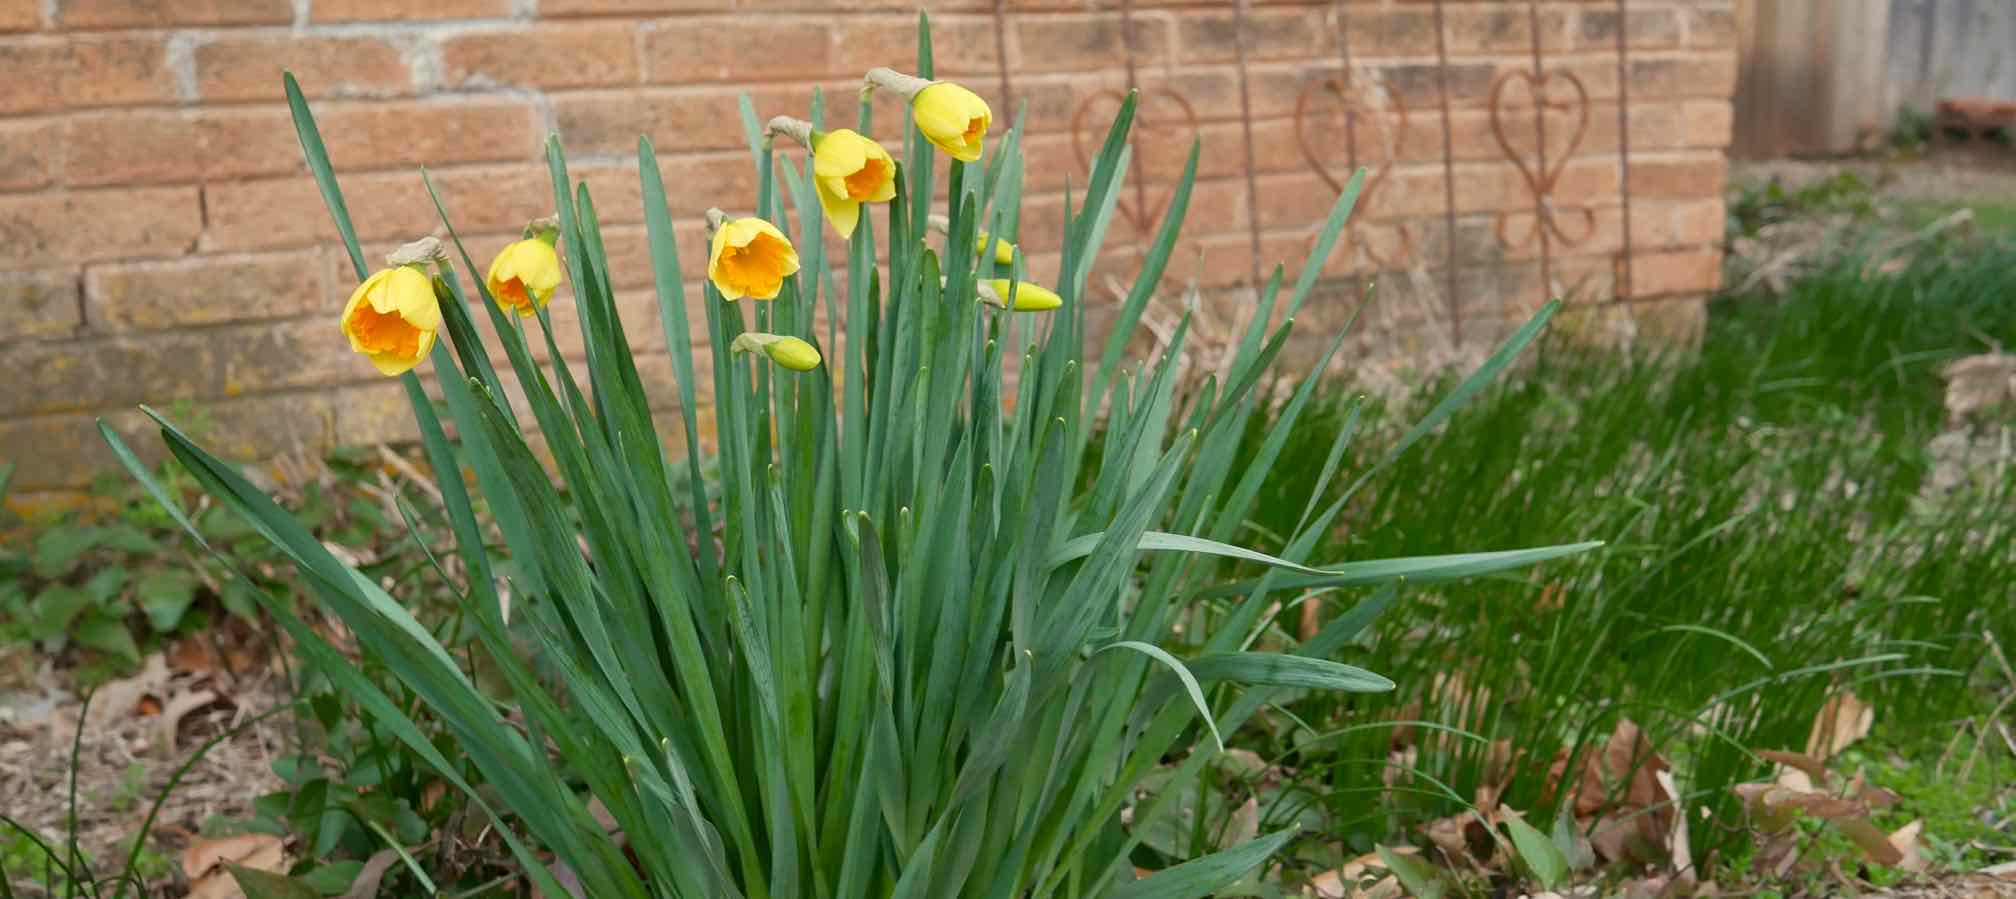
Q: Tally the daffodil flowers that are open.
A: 5